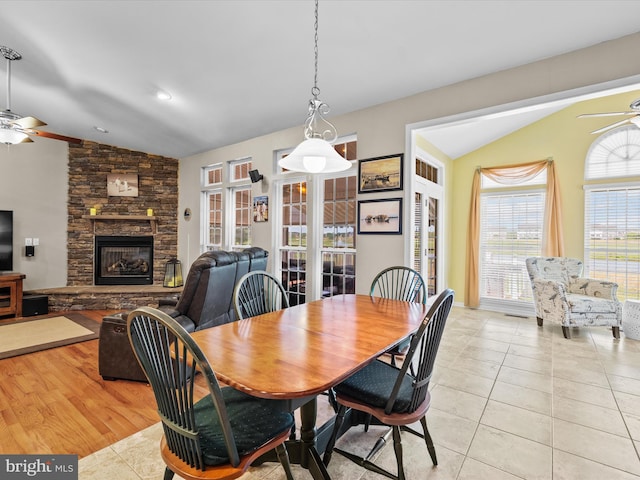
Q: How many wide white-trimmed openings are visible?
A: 1